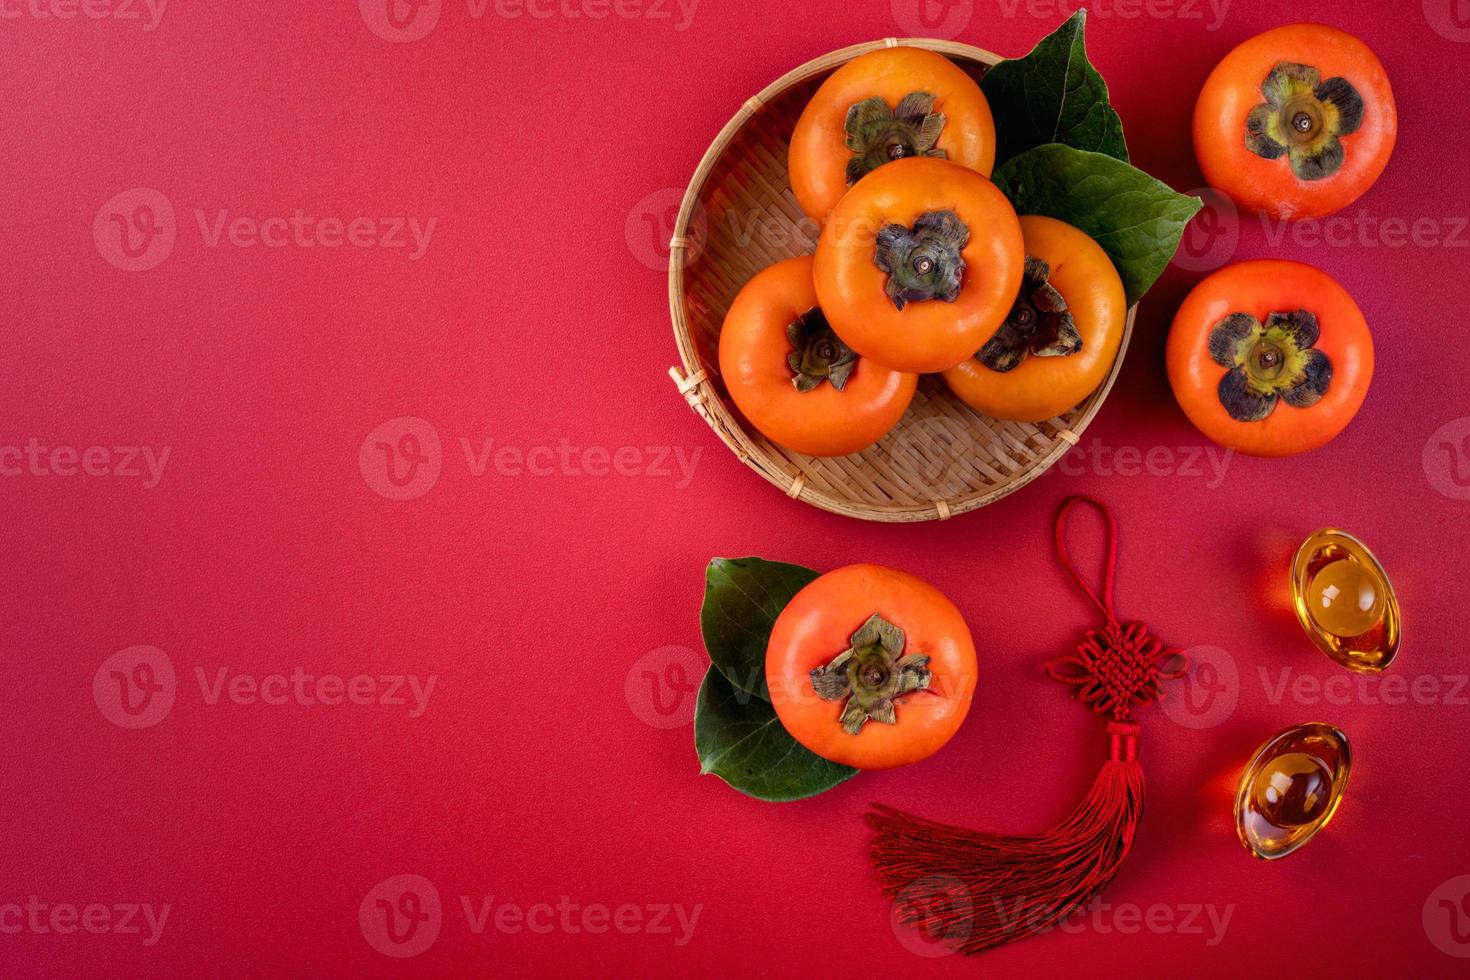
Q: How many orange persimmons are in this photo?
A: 7